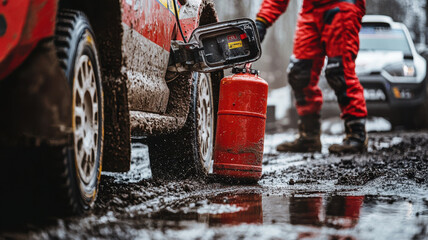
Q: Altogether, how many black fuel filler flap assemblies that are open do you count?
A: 1